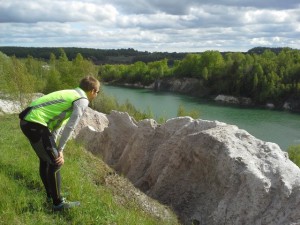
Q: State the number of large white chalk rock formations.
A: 1